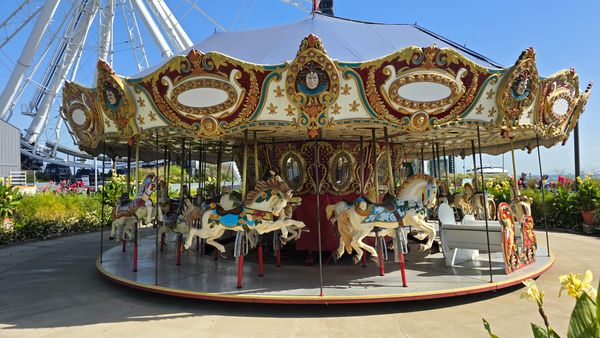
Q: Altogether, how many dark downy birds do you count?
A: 0